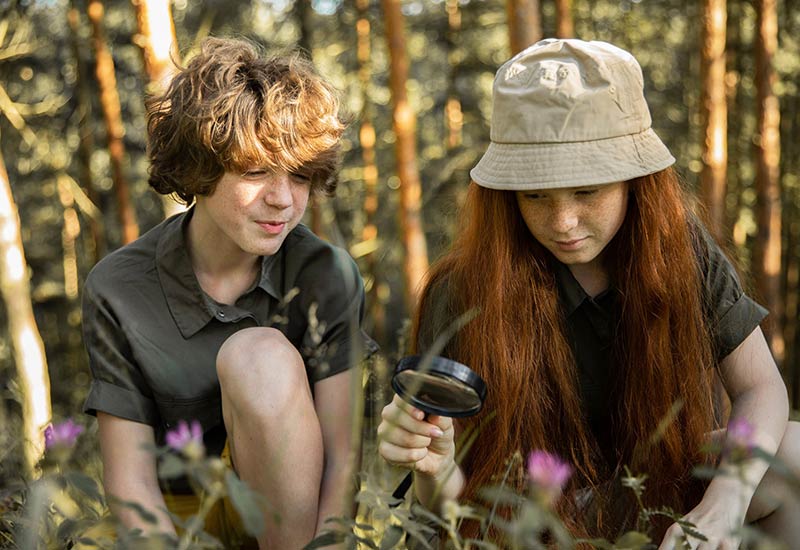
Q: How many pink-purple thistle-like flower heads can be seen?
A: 4